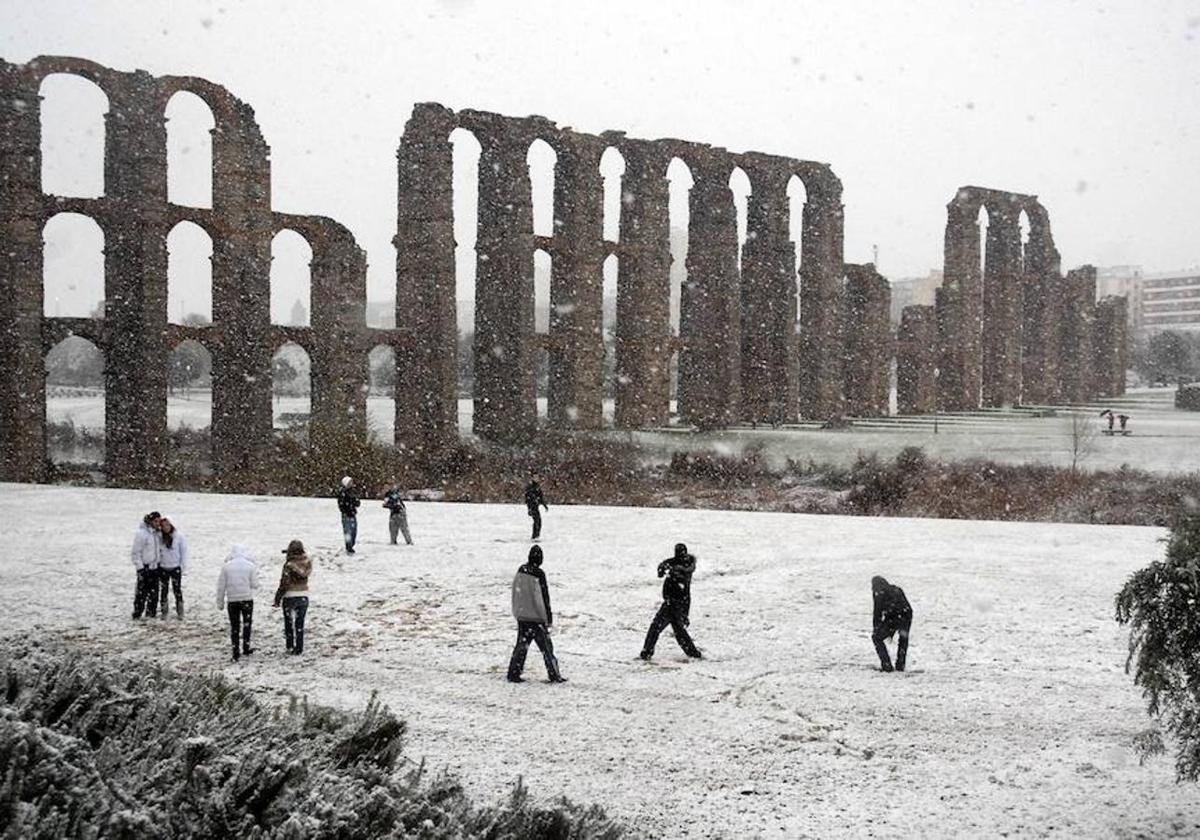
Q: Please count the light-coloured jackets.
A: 3